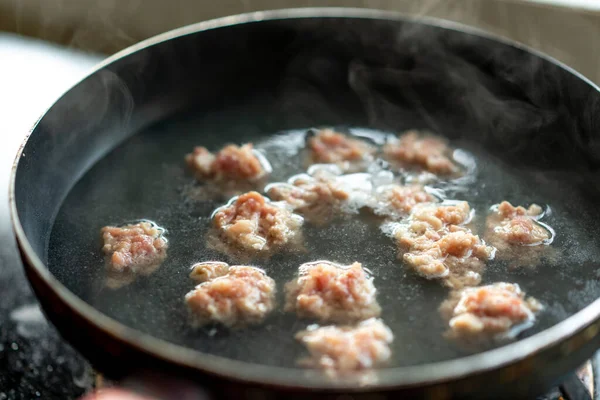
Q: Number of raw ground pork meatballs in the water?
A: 13